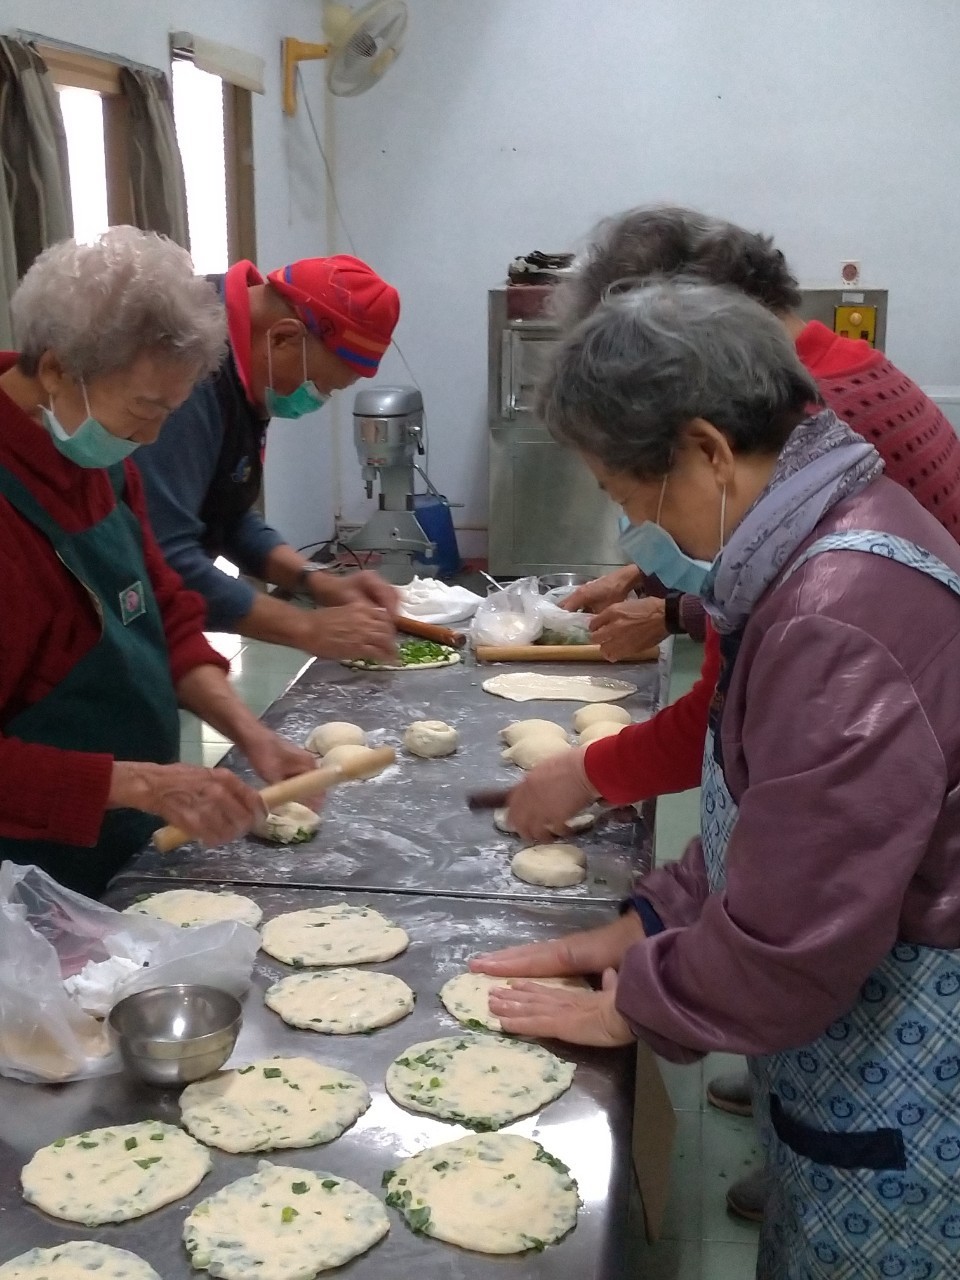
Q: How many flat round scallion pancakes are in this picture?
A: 10